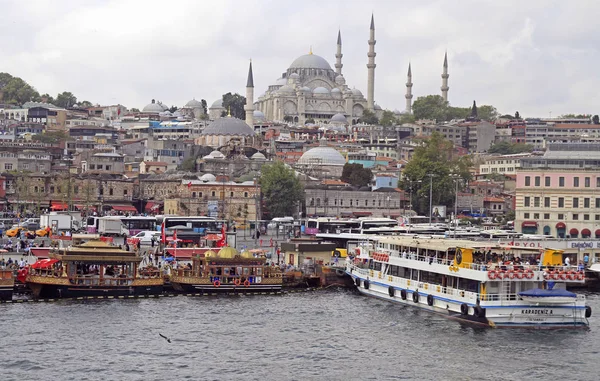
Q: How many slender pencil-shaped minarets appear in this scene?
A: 5